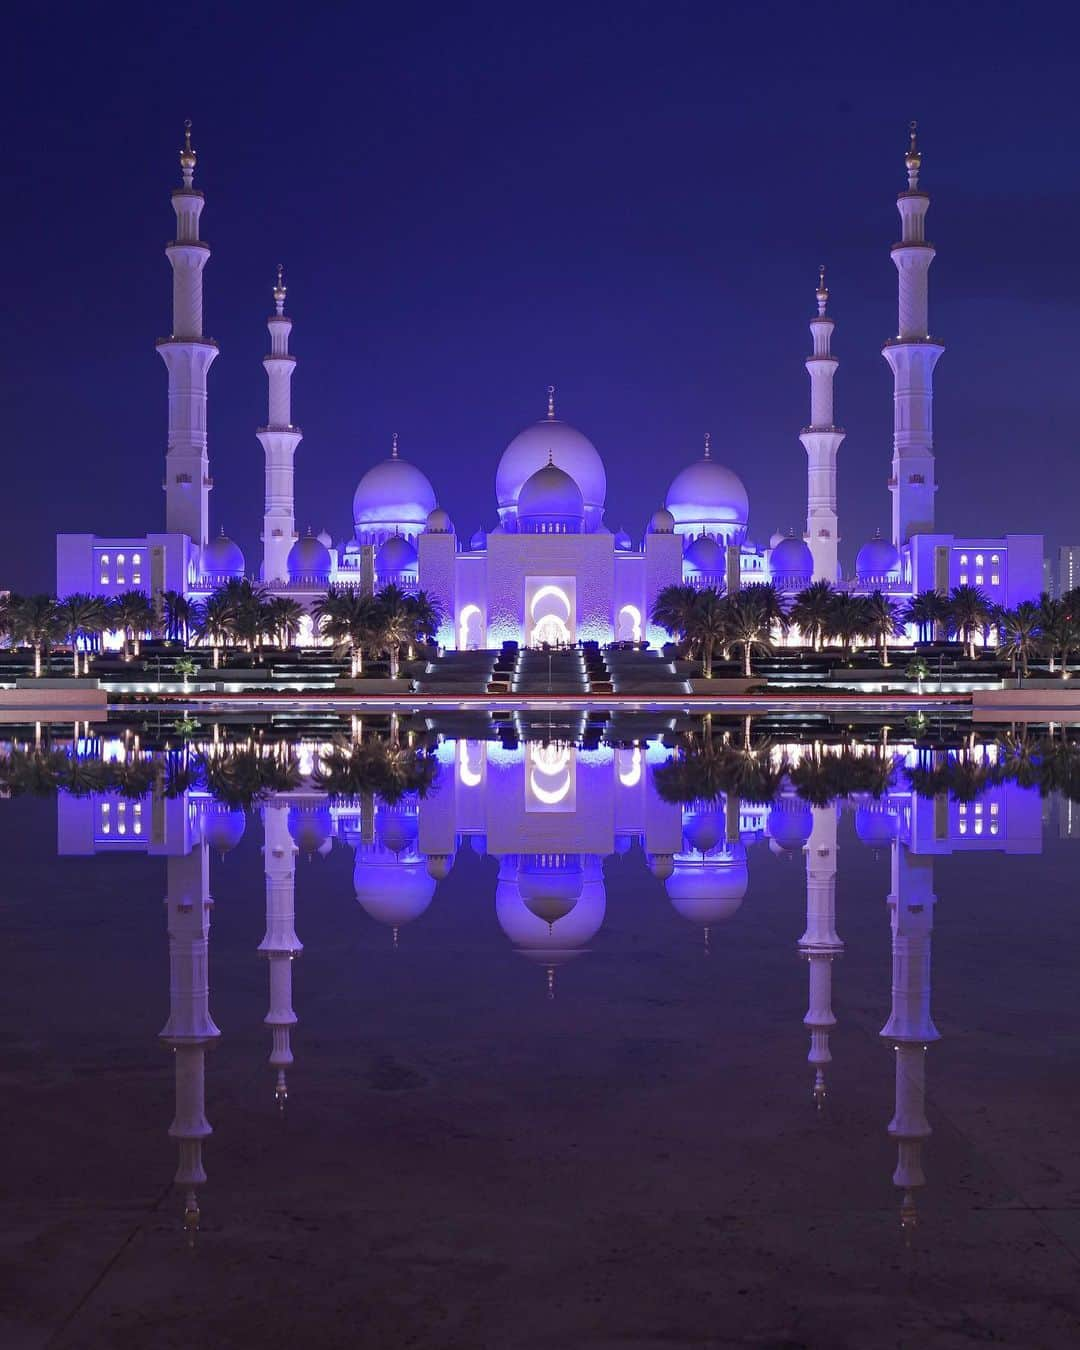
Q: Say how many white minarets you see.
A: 4